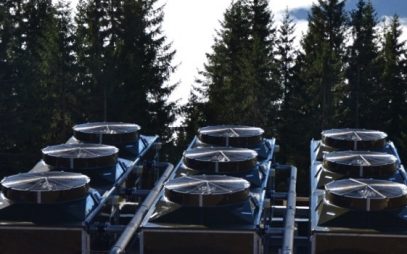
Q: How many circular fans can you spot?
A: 9